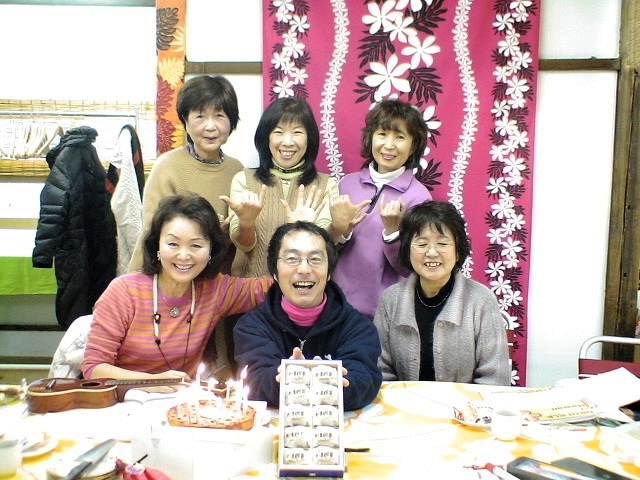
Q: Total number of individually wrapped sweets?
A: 10